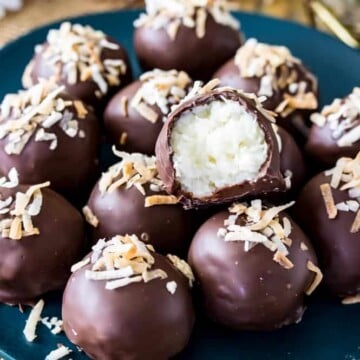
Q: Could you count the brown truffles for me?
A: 13